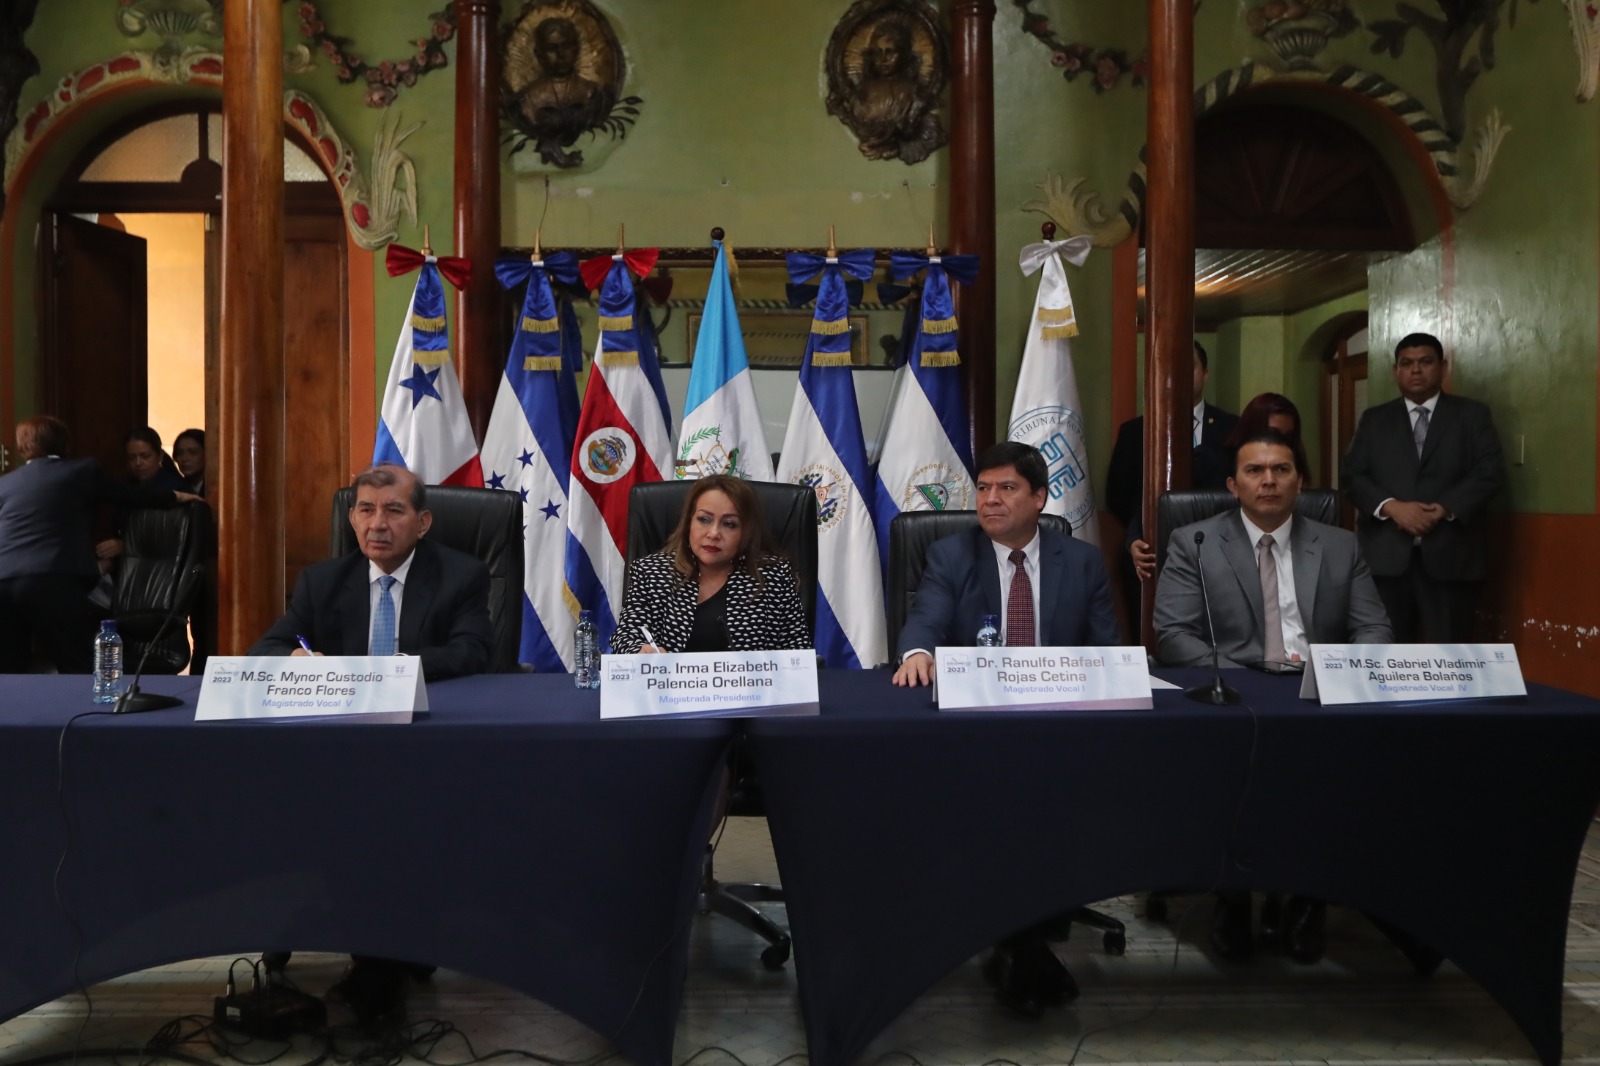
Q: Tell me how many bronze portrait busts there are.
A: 2